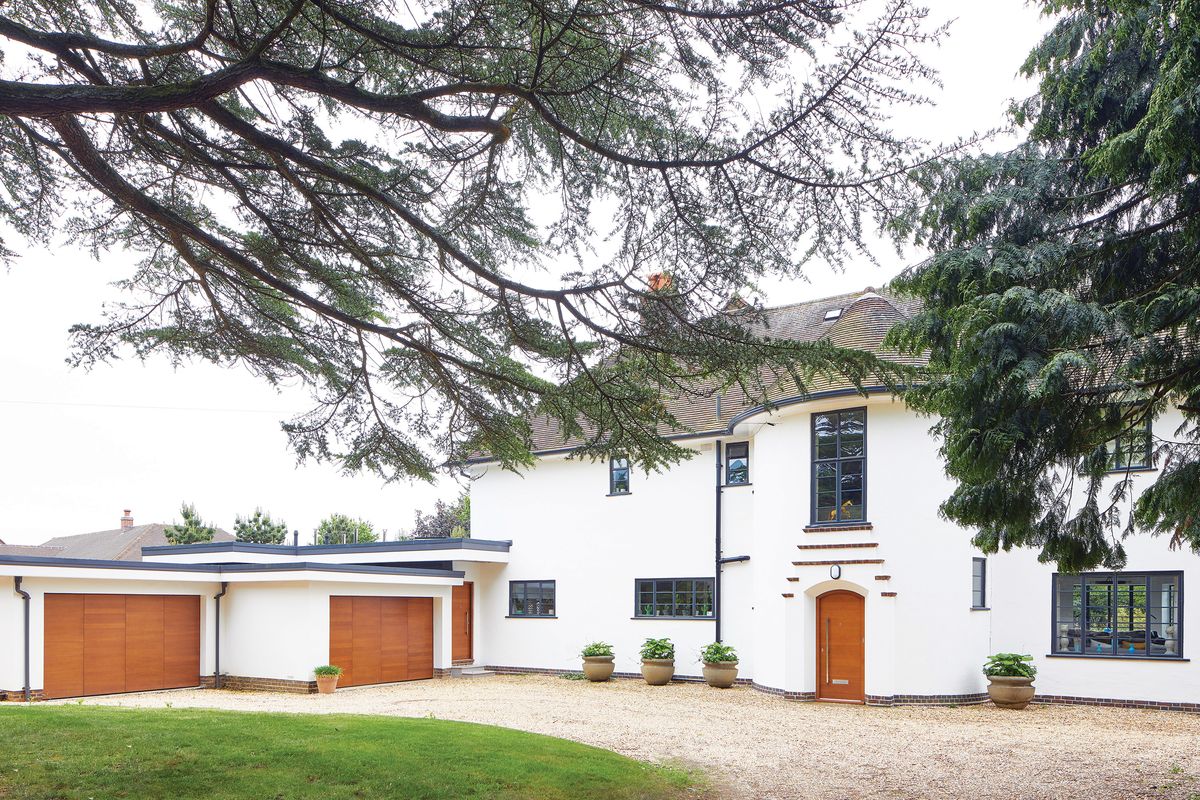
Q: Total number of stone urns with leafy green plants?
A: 4